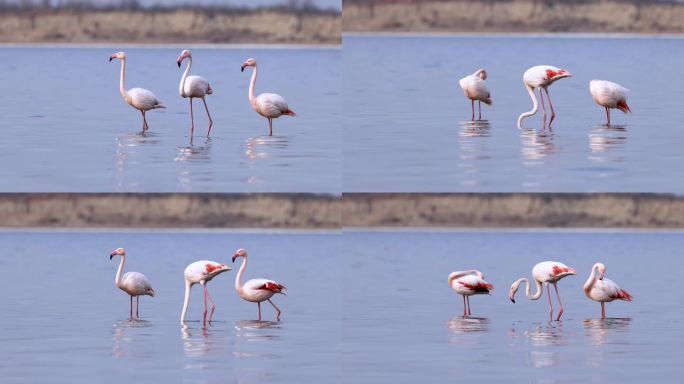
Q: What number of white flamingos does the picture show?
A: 12